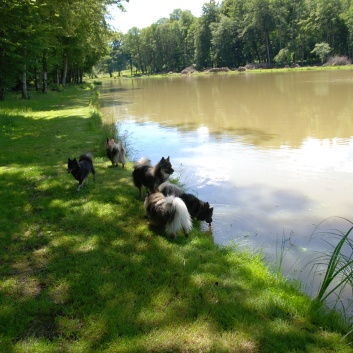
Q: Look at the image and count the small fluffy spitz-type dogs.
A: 5